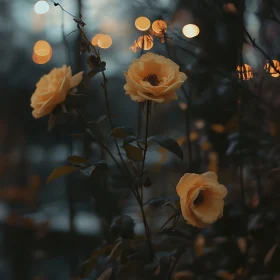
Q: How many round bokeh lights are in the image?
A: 11